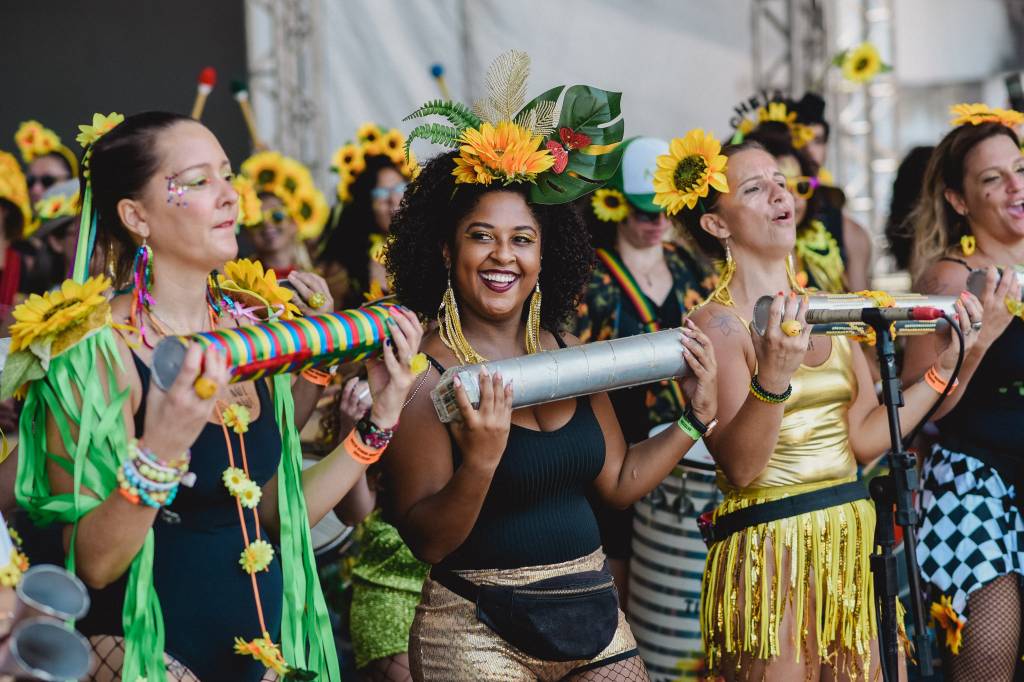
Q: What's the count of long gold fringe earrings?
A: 4